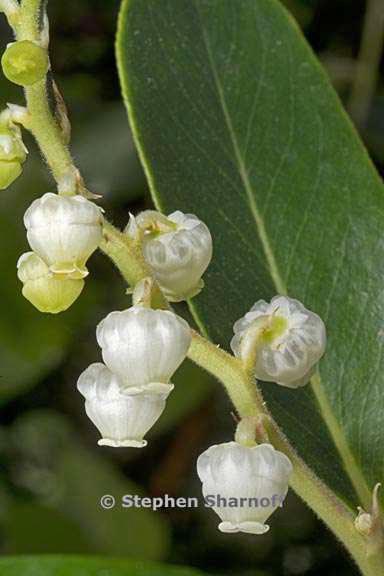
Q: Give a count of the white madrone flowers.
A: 6